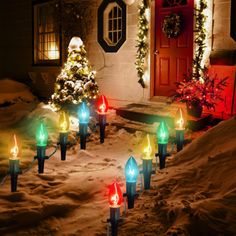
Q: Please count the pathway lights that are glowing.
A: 10